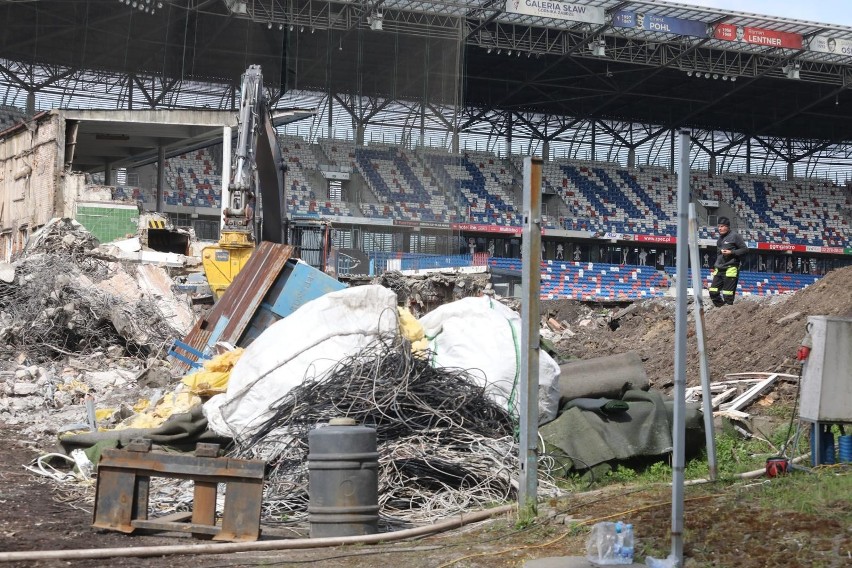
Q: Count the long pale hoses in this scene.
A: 1